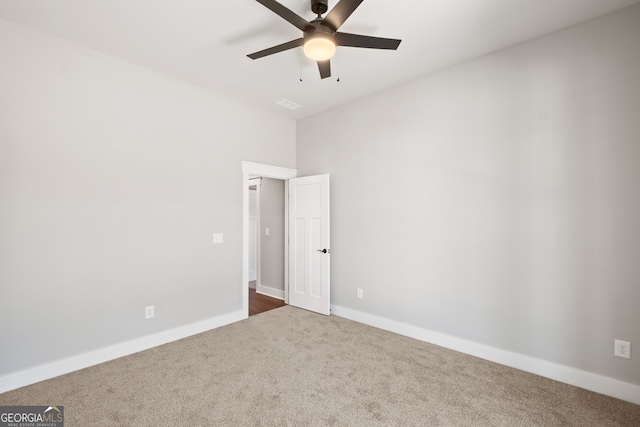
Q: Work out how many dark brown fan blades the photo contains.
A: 5